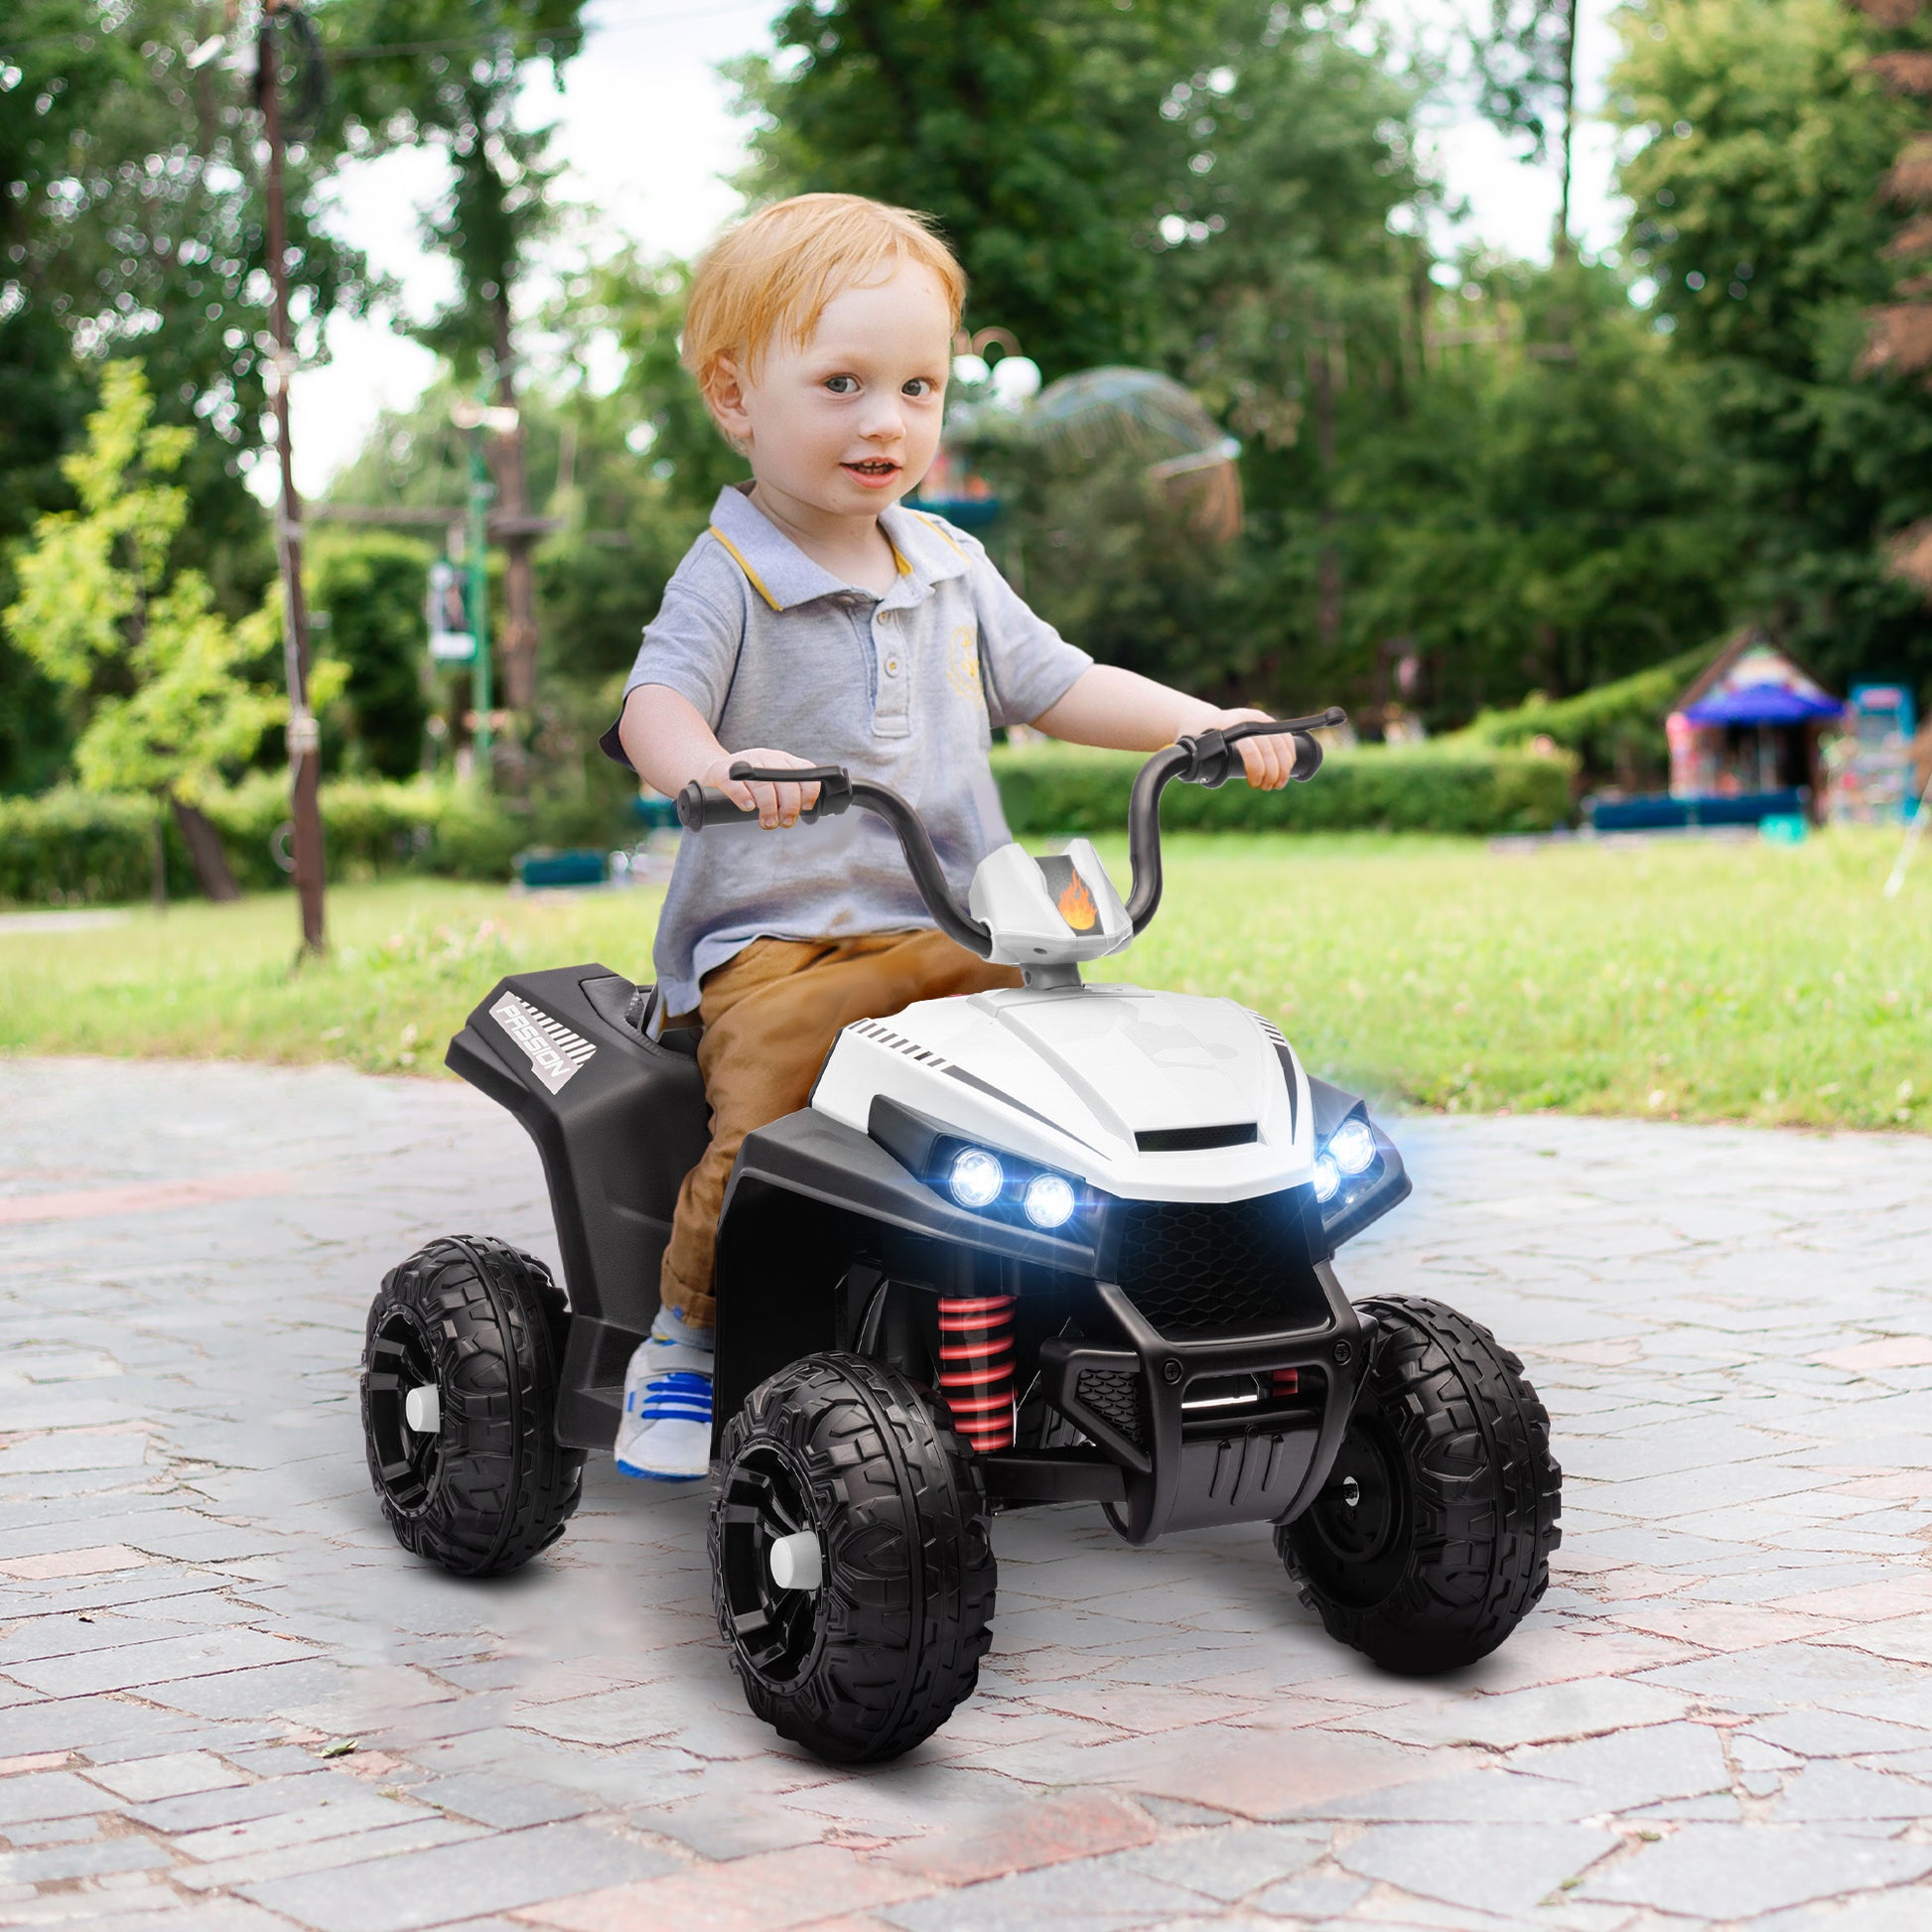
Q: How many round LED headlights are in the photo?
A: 4